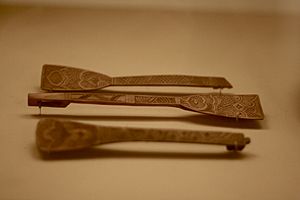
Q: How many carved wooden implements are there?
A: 3